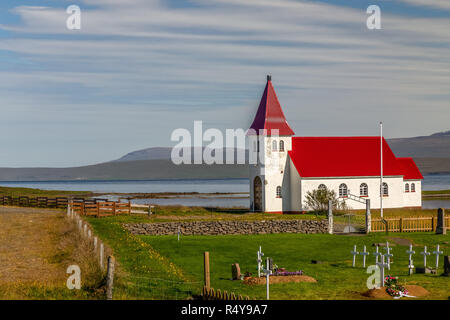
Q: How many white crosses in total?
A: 12